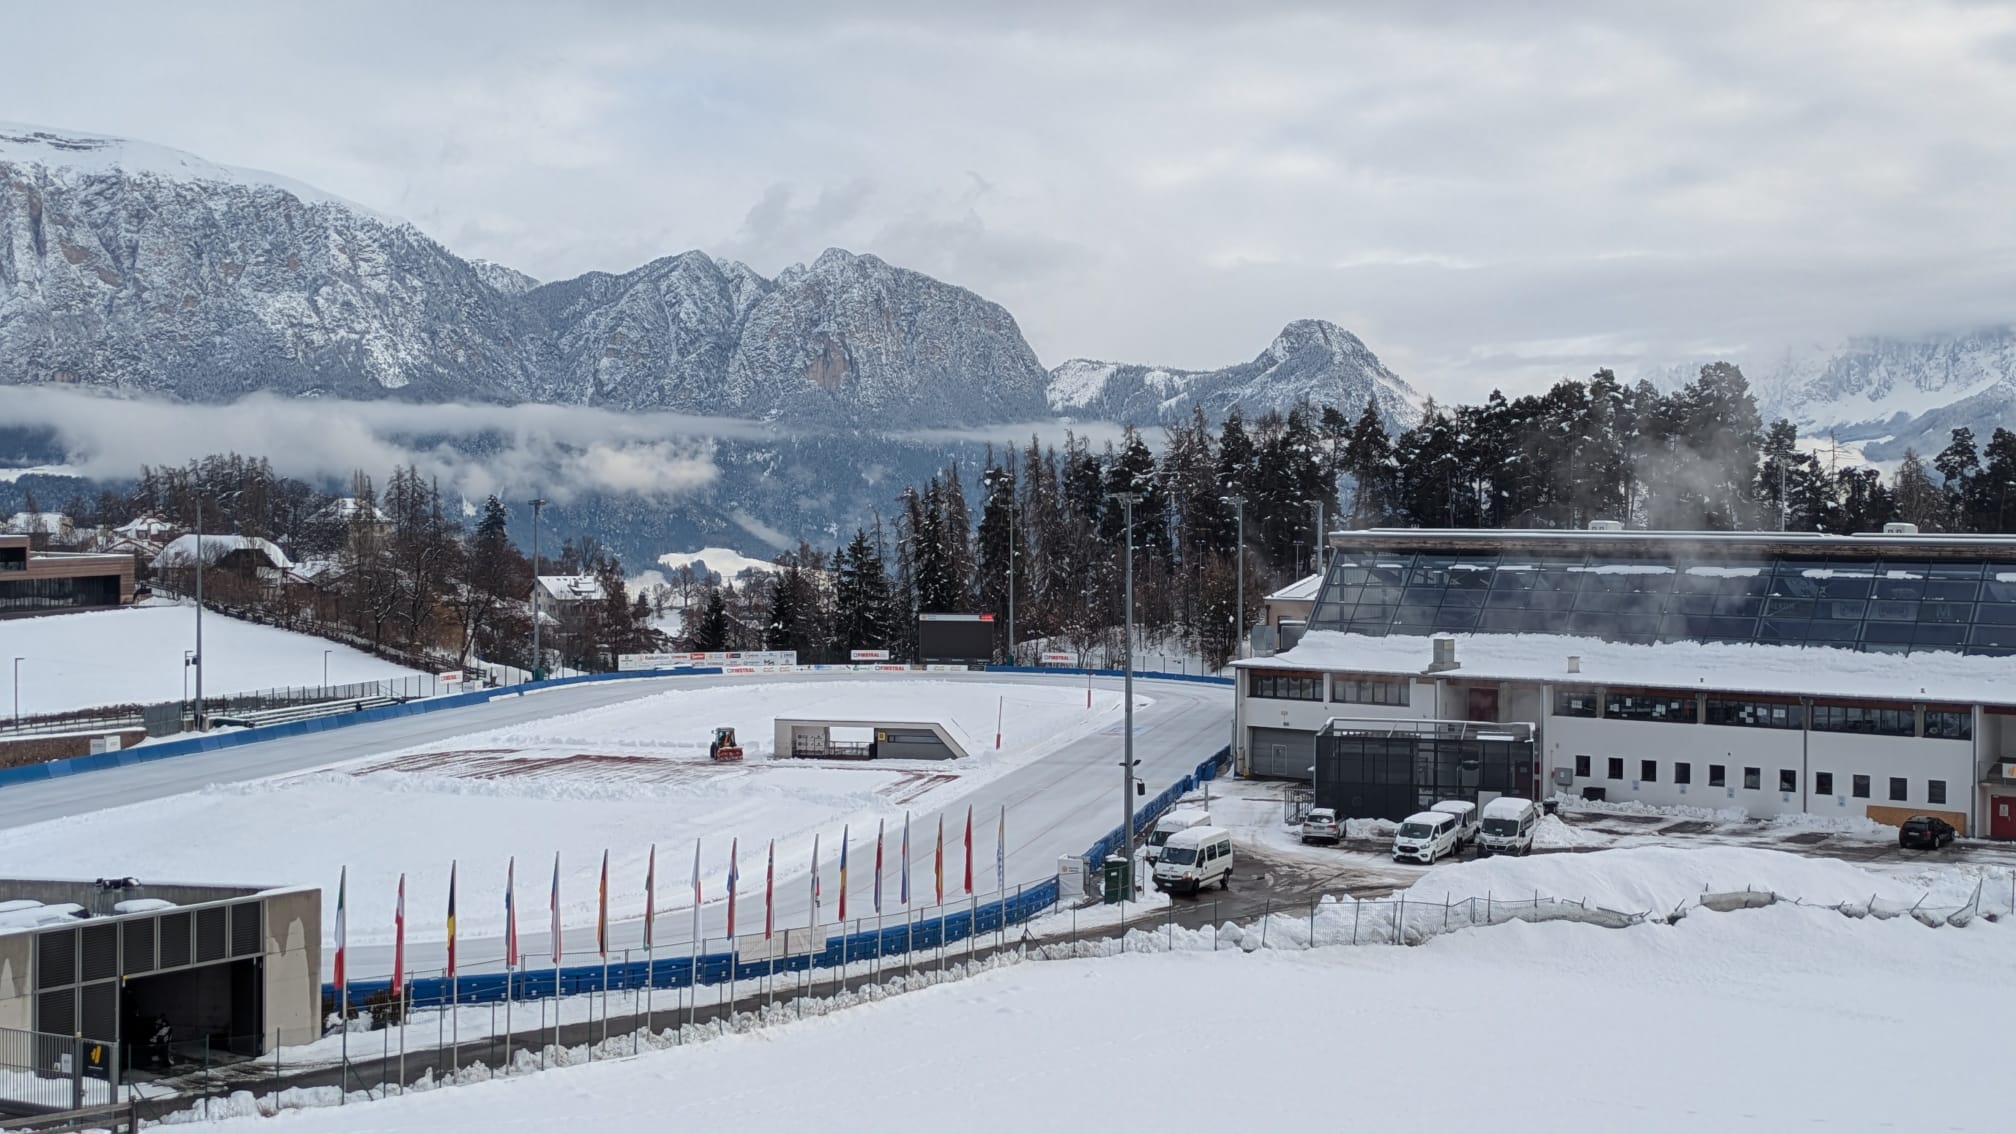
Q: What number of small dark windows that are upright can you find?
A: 11